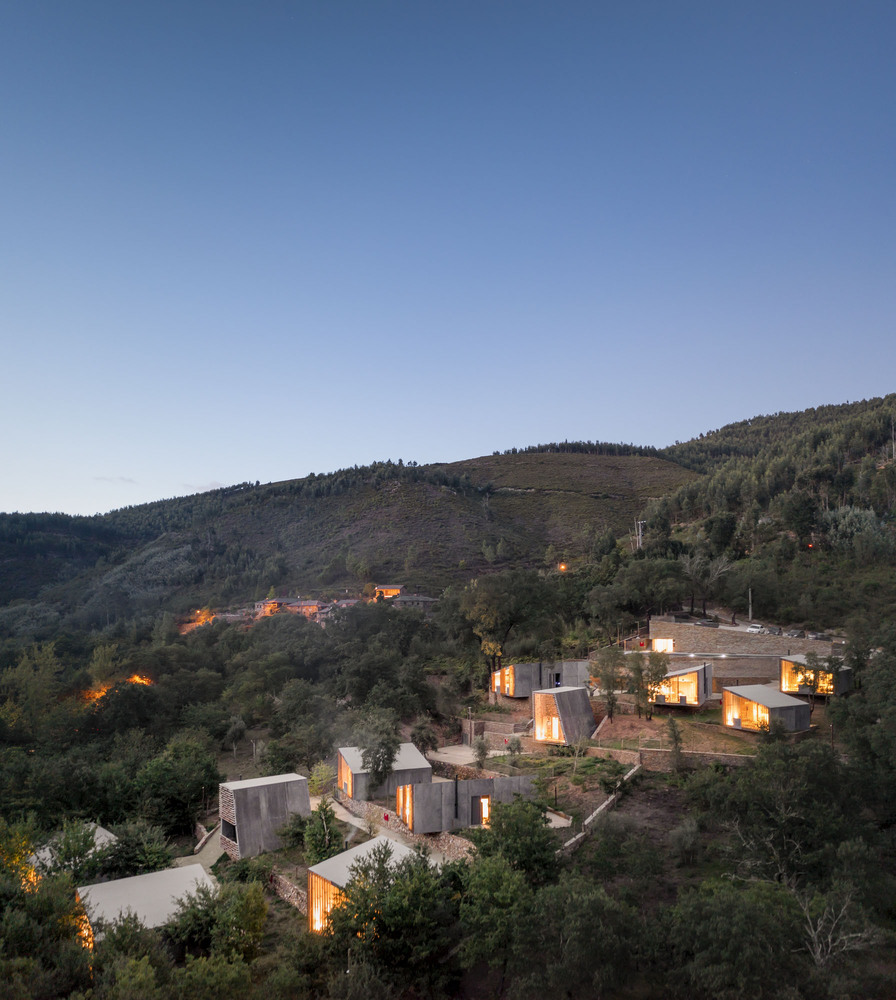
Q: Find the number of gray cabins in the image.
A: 11